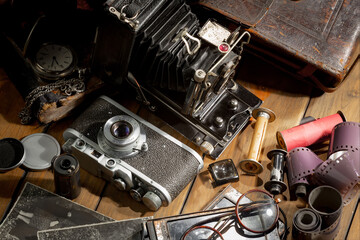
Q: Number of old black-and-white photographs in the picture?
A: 2